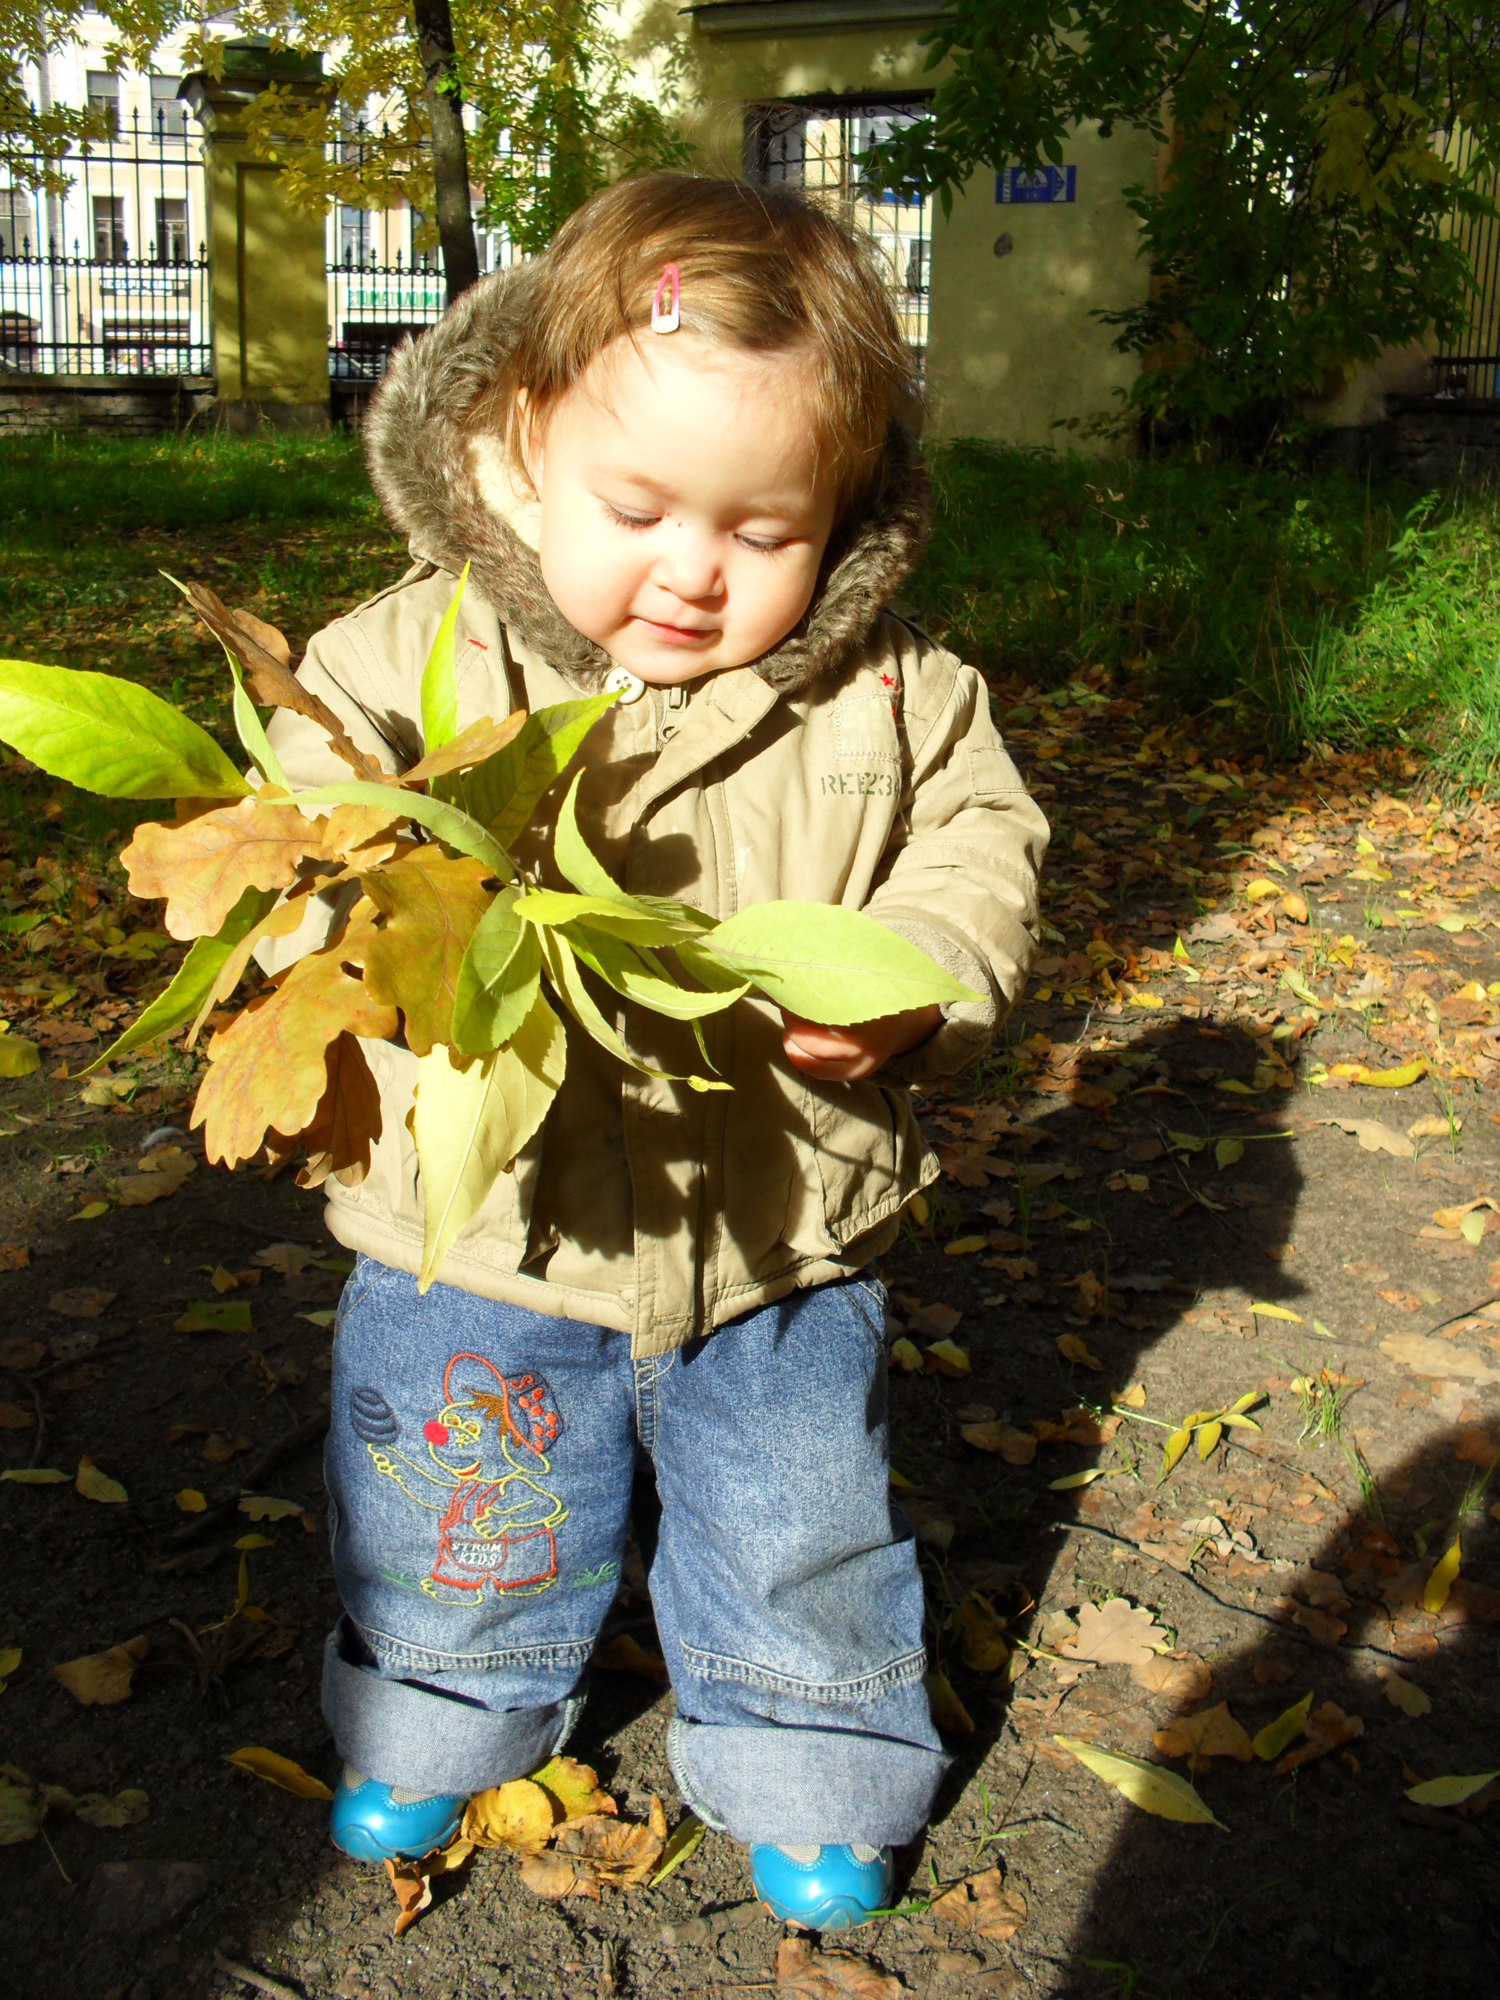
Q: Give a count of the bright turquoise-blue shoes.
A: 2